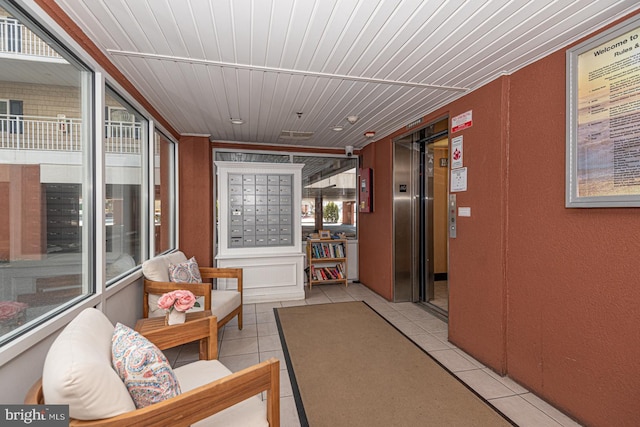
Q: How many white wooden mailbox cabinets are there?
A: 1